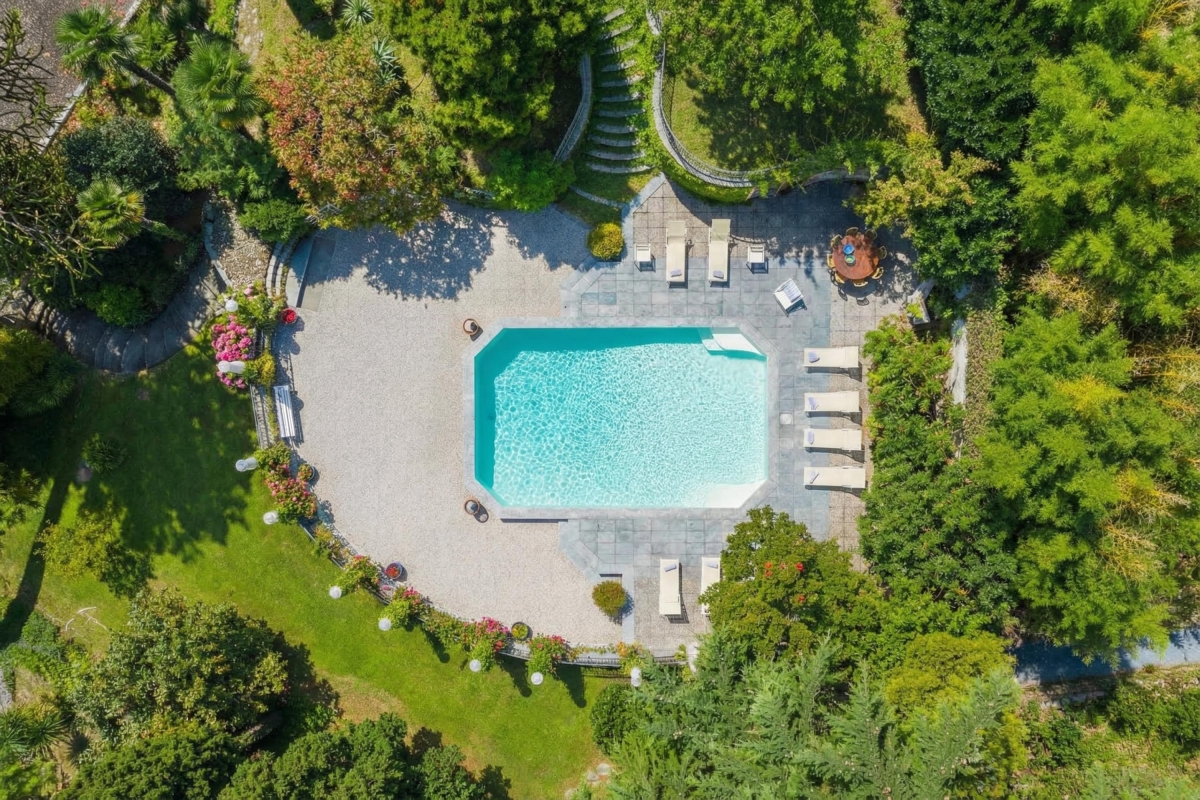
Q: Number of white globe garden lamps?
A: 9